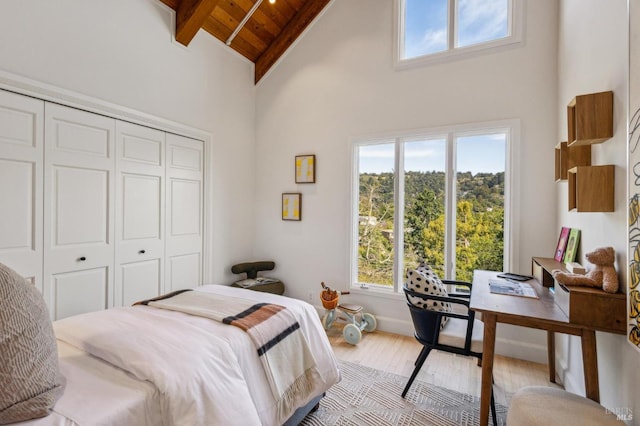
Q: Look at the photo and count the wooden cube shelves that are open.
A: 3